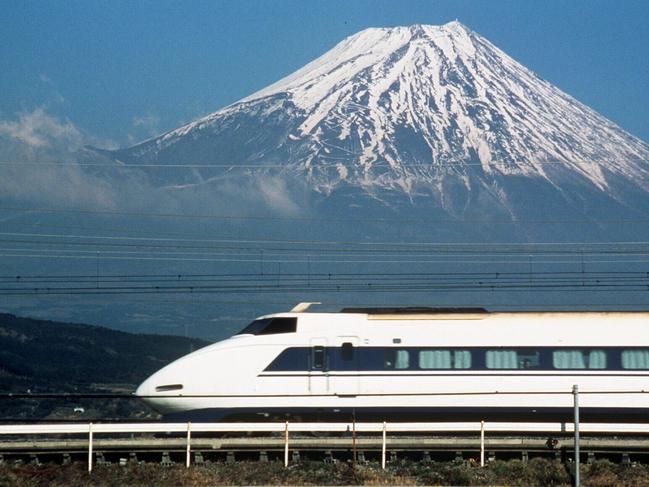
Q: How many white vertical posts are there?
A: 5